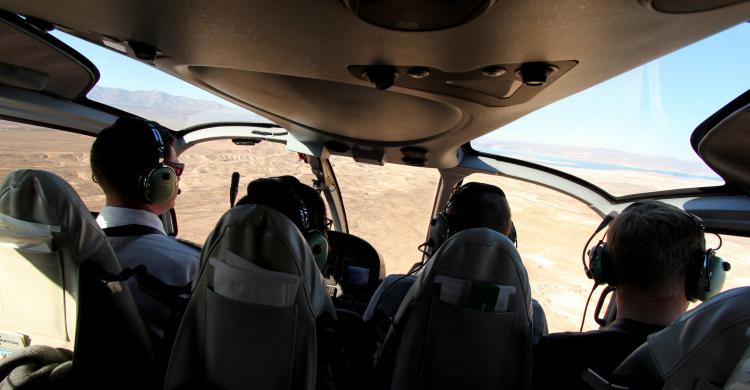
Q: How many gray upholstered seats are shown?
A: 4